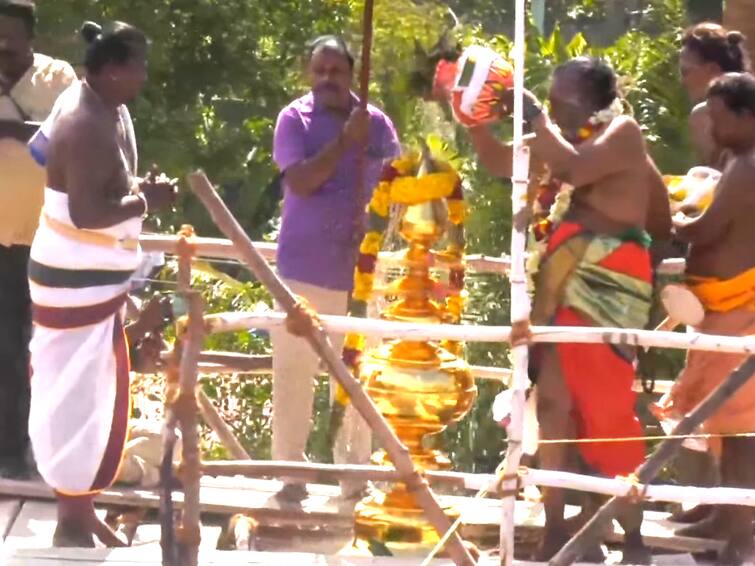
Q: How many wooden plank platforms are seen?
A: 1